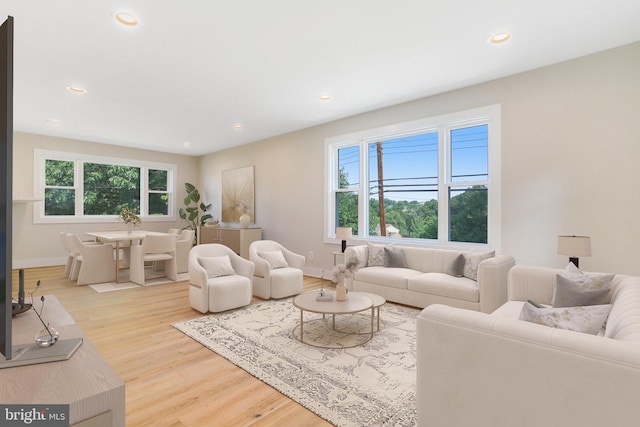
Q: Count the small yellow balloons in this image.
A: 0